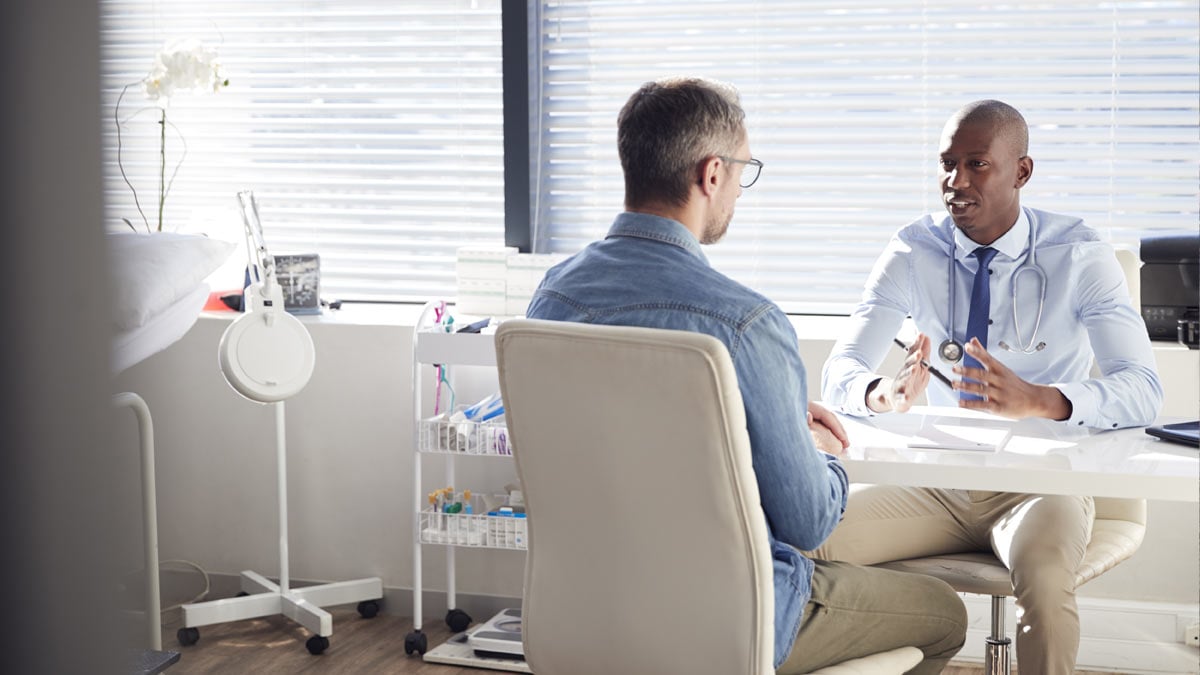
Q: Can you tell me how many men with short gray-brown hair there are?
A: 1